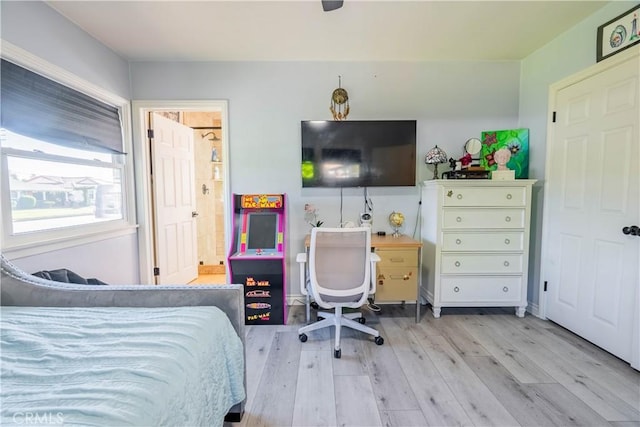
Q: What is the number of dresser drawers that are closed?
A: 5